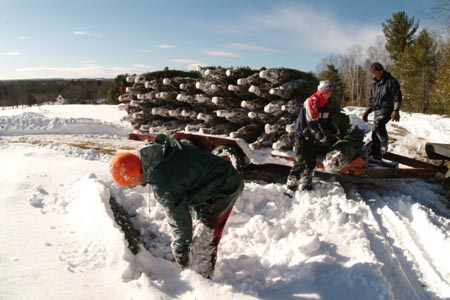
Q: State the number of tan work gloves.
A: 2